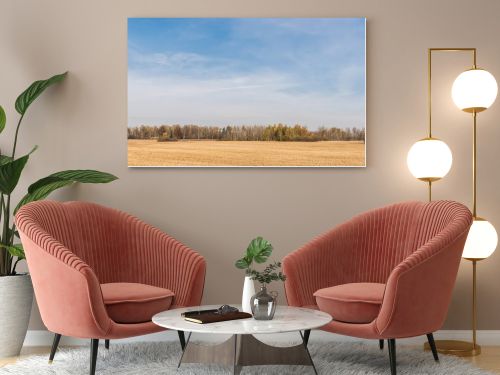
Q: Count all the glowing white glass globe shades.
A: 3